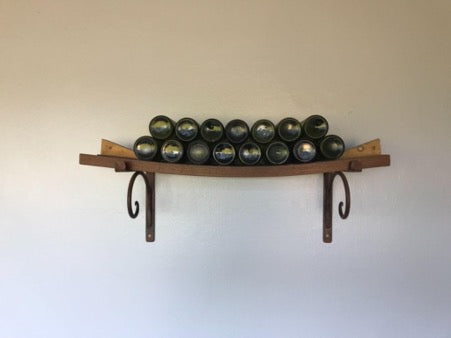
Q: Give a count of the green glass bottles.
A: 15